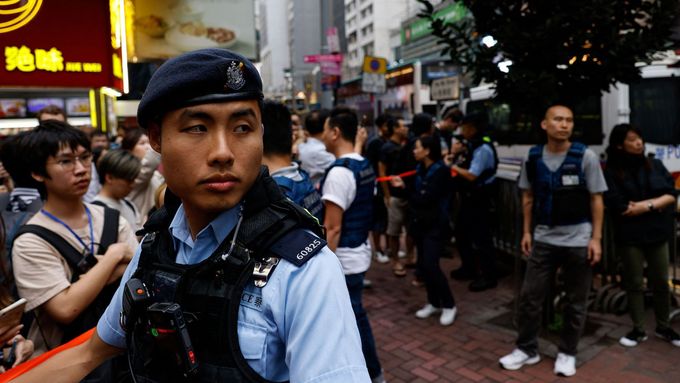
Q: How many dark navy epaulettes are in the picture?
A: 1